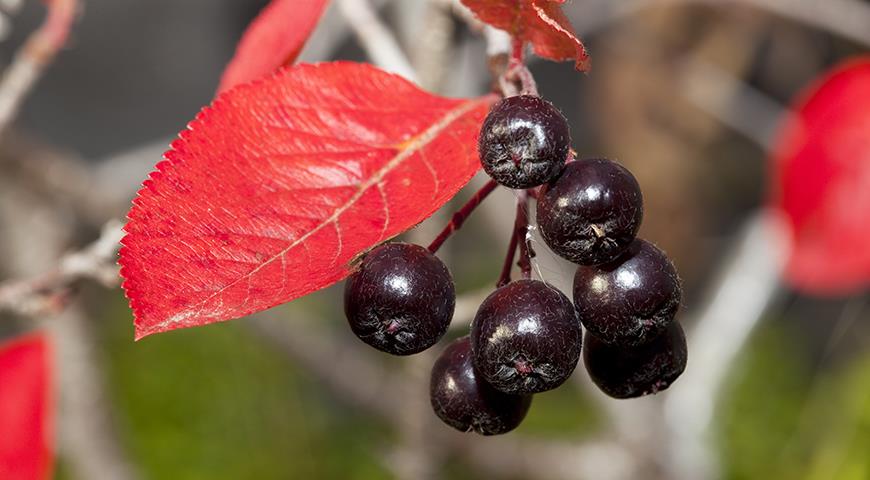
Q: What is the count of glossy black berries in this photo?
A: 7